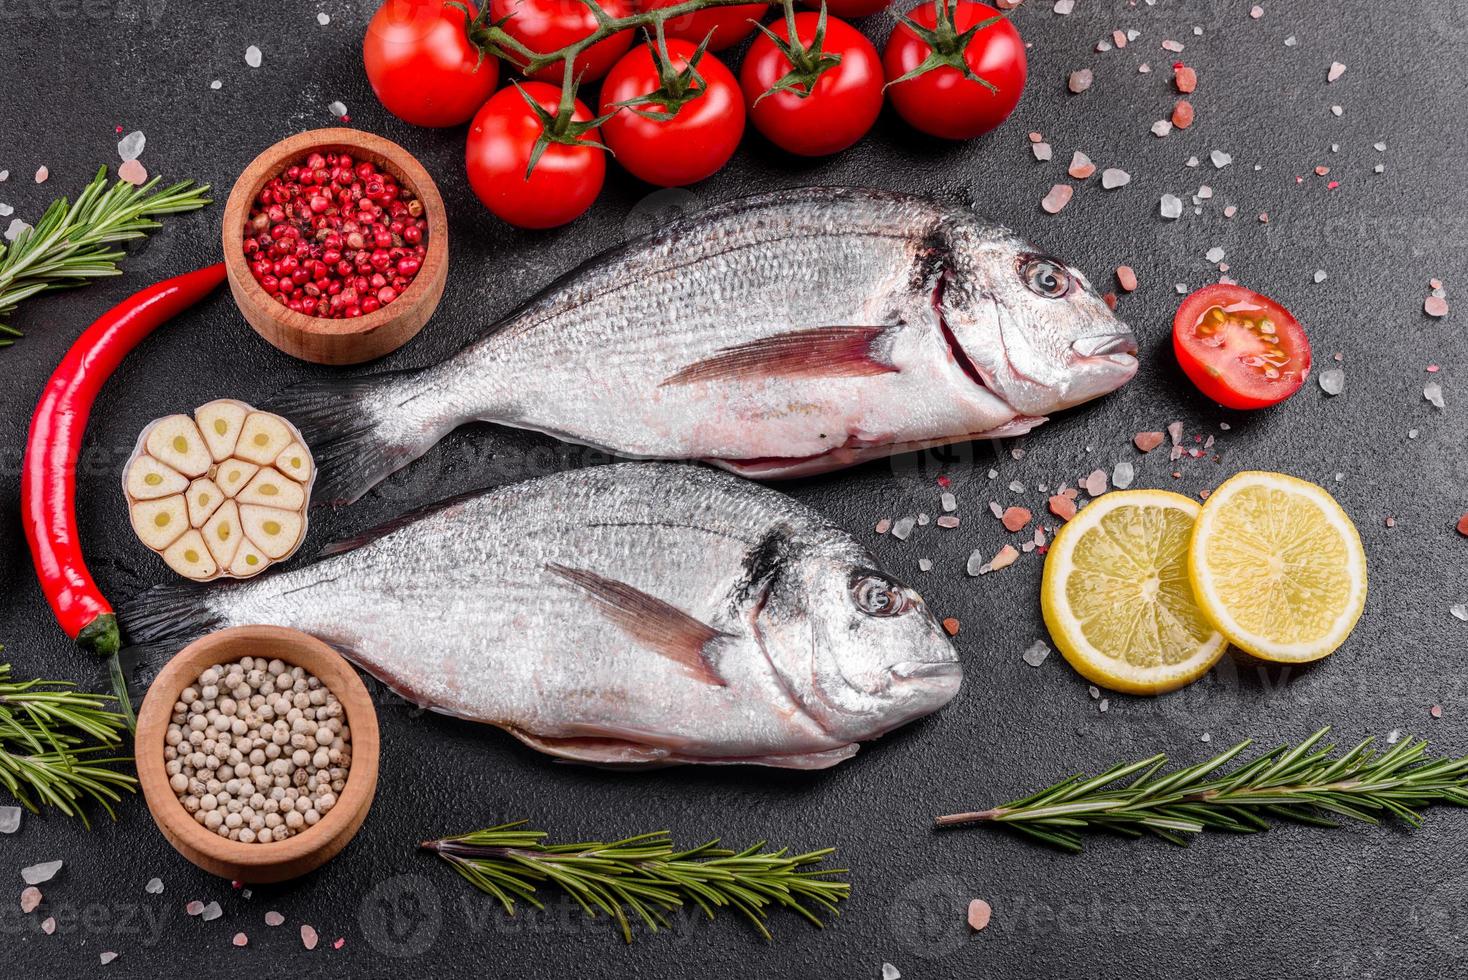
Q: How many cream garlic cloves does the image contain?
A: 13